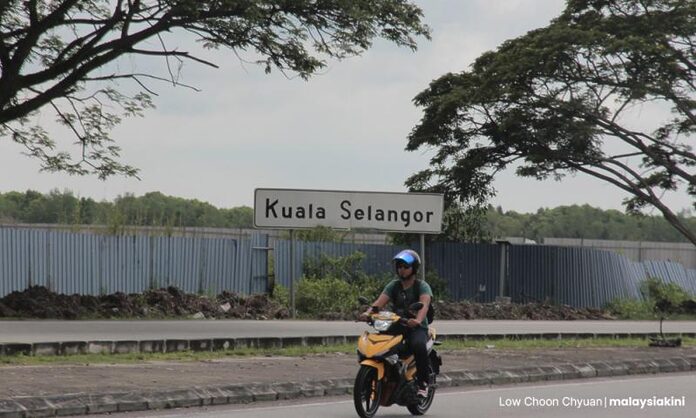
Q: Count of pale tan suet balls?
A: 0